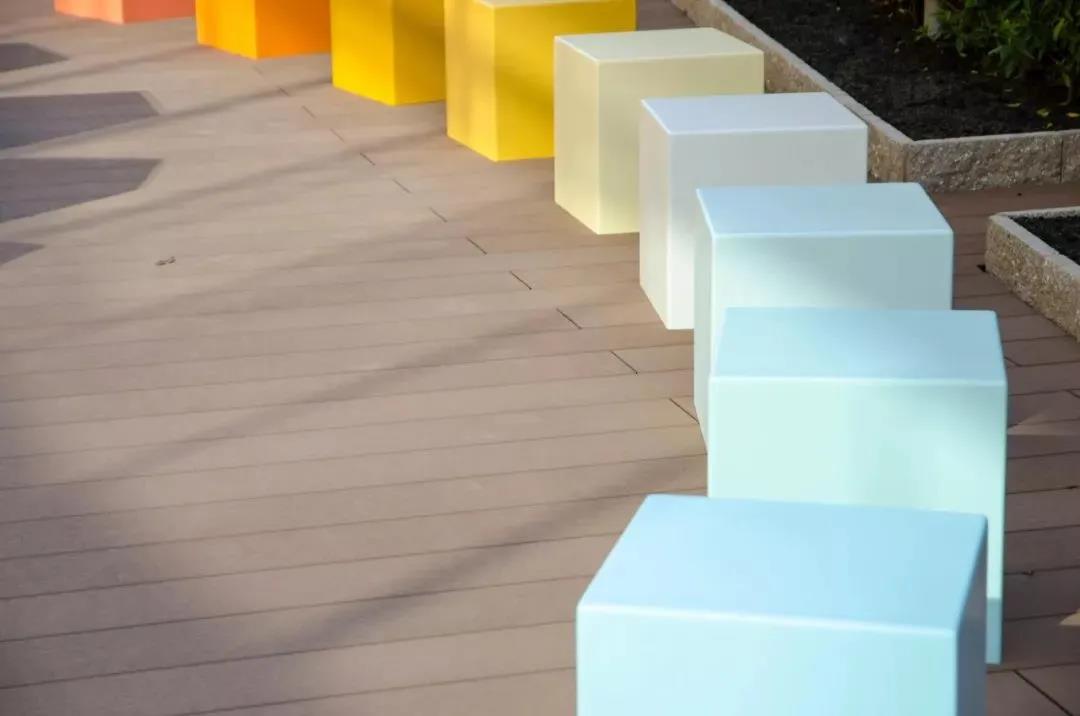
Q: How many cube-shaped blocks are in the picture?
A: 9